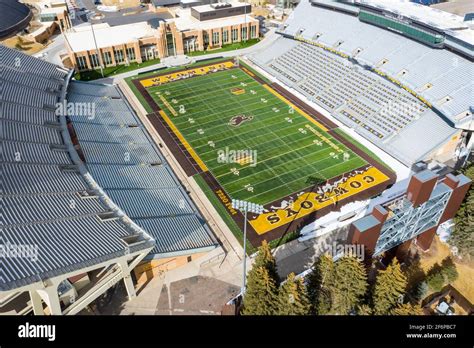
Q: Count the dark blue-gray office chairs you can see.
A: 0